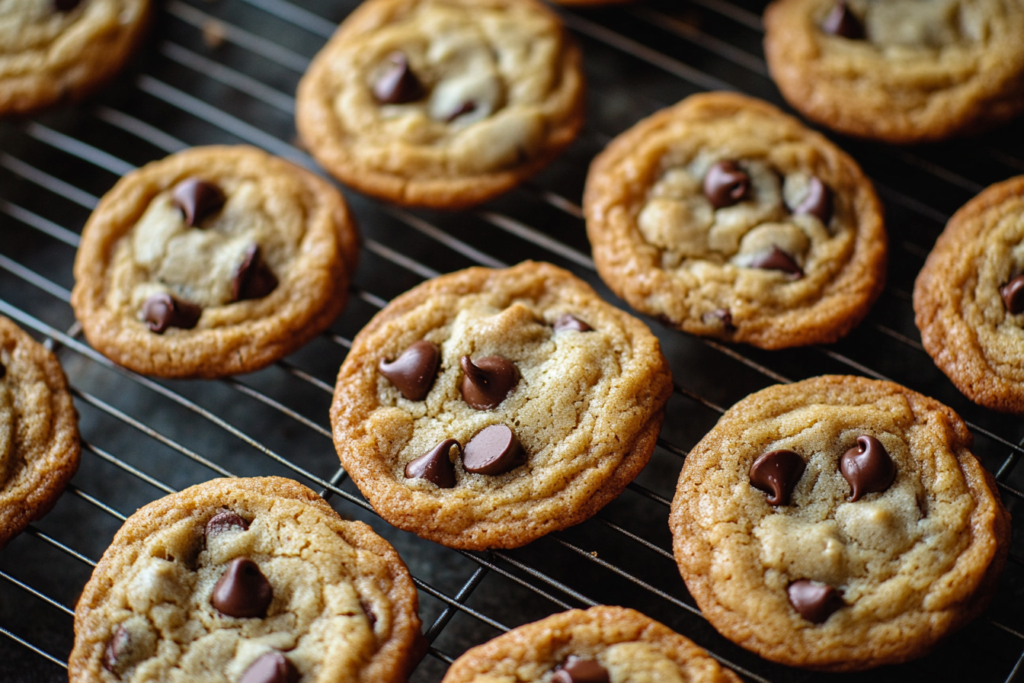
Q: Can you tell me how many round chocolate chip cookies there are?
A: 11